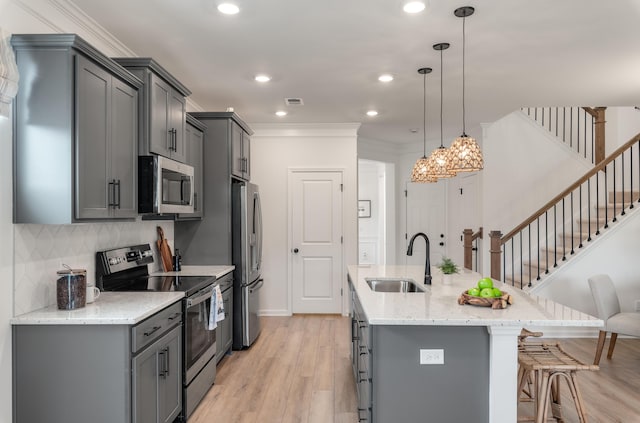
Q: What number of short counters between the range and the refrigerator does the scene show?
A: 1